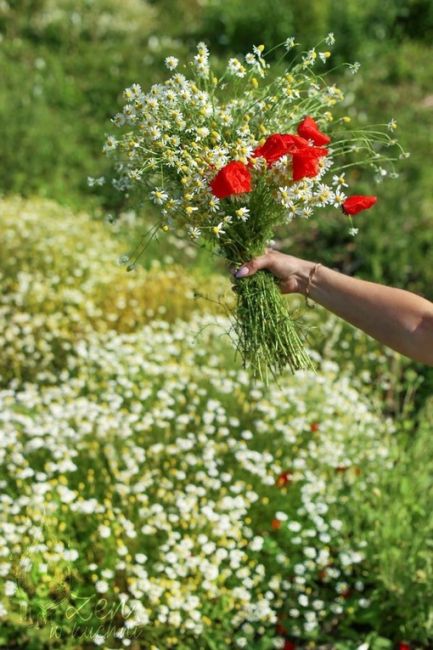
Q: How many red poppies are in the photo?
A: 5